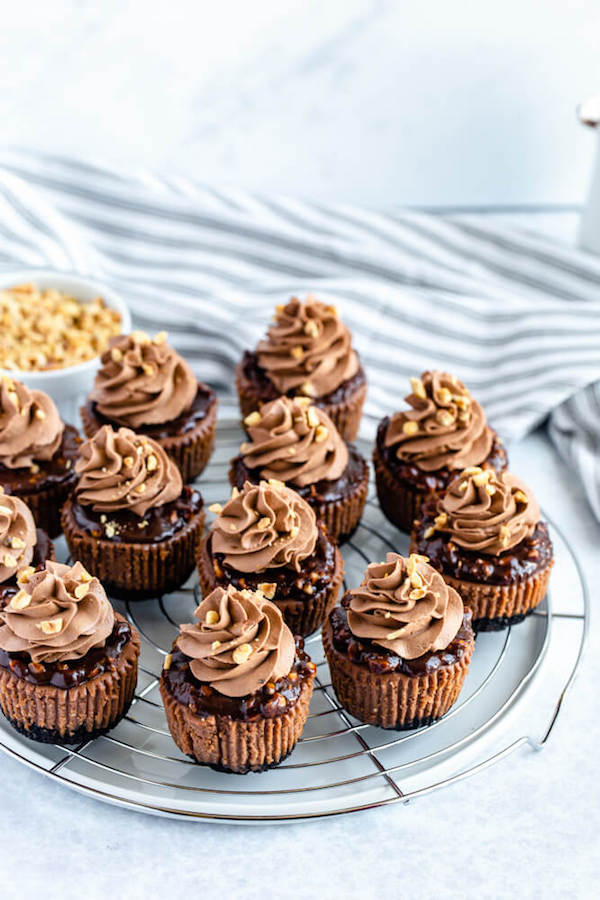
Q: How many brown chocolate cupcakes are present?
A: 12